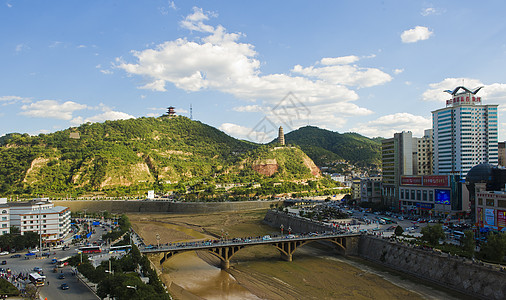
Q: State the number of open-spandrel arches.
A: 3